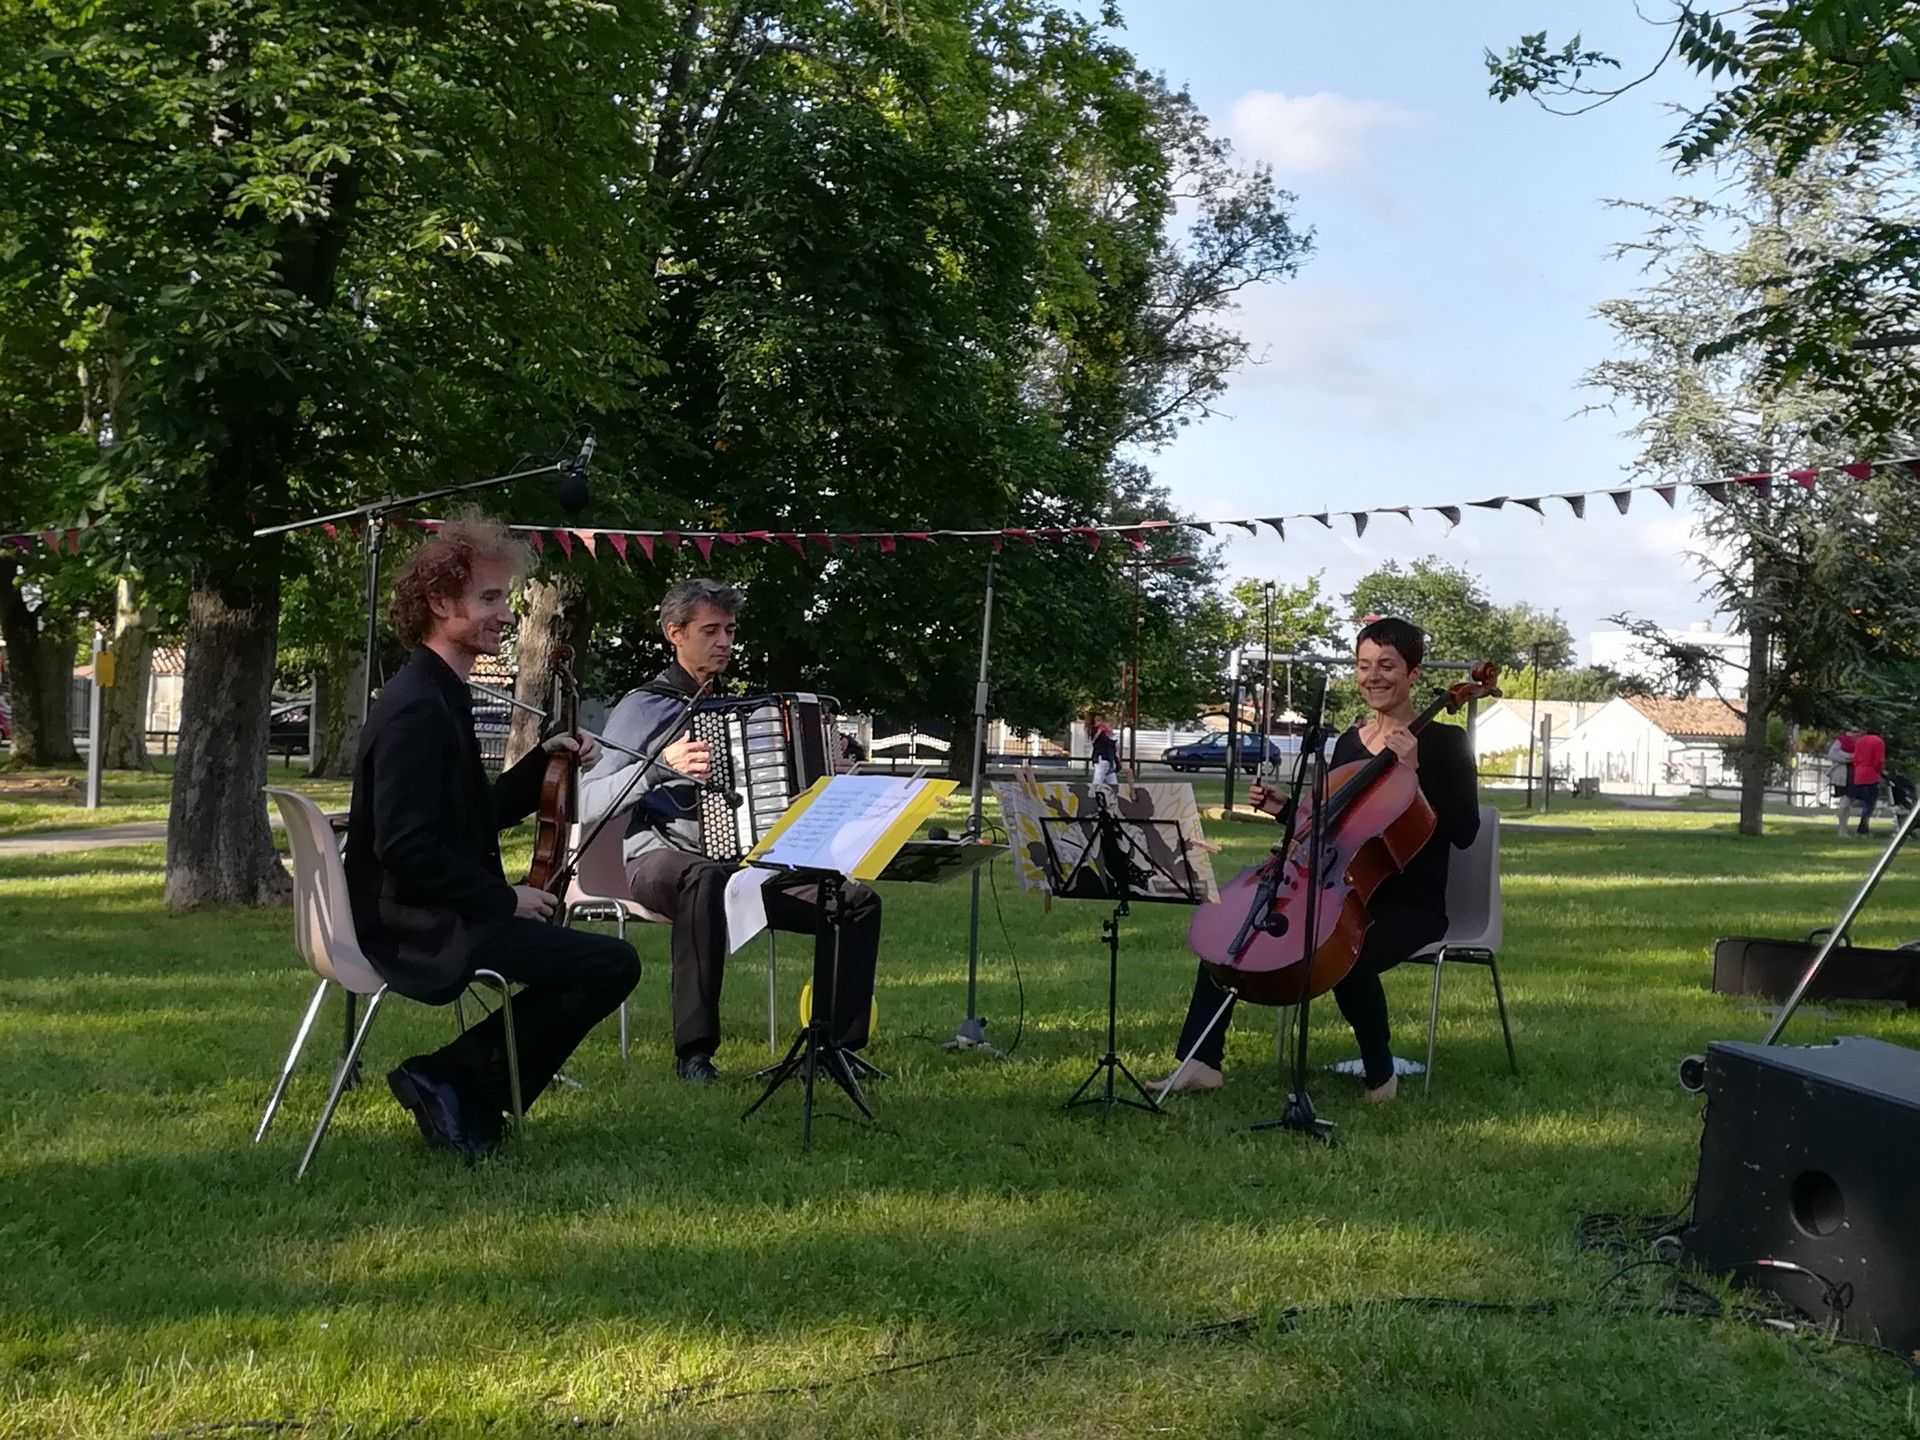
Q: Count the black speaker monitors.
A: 1